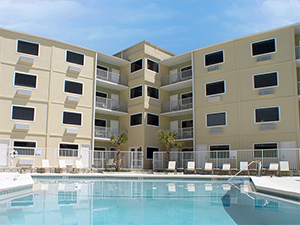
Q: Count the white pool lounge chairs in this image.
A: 10